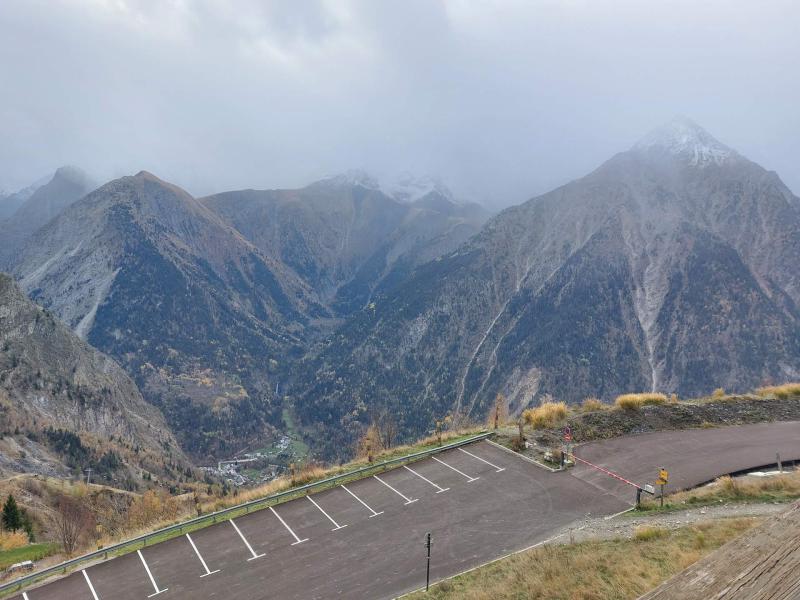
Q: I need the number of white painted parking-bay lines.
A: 12